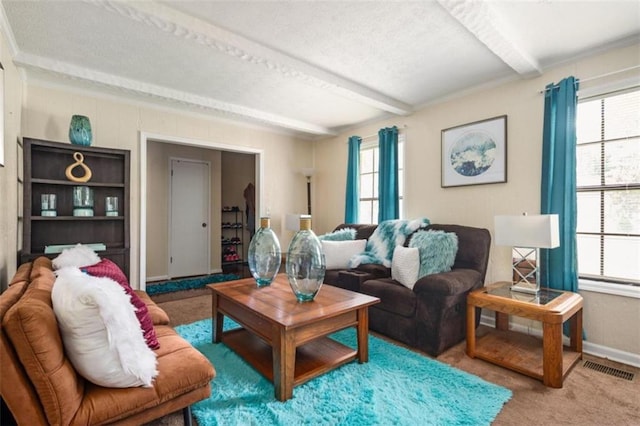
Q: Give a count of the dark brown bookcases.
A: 1